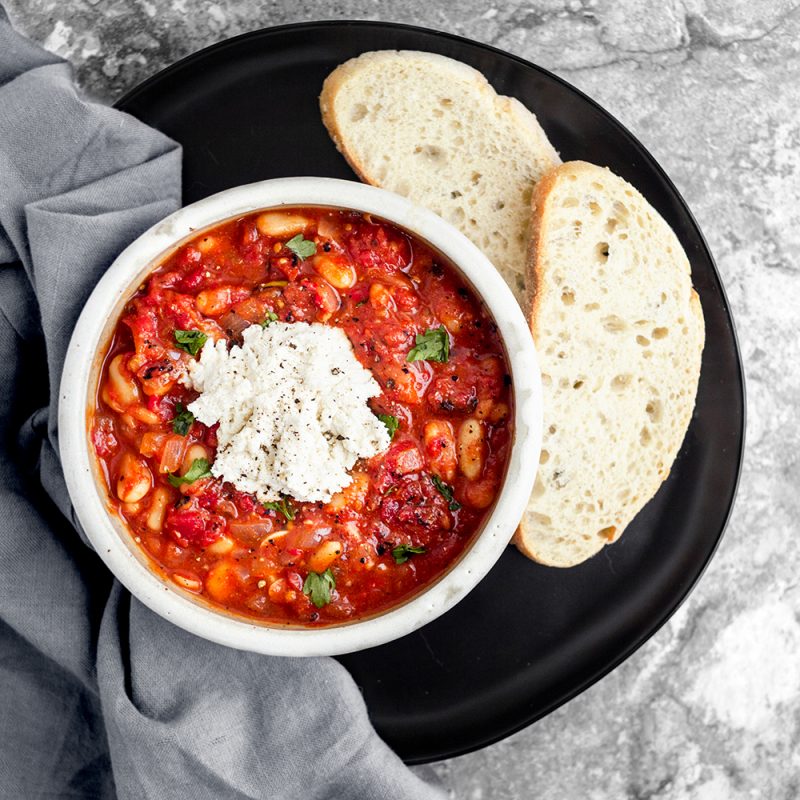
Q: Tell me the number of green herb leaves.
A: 11